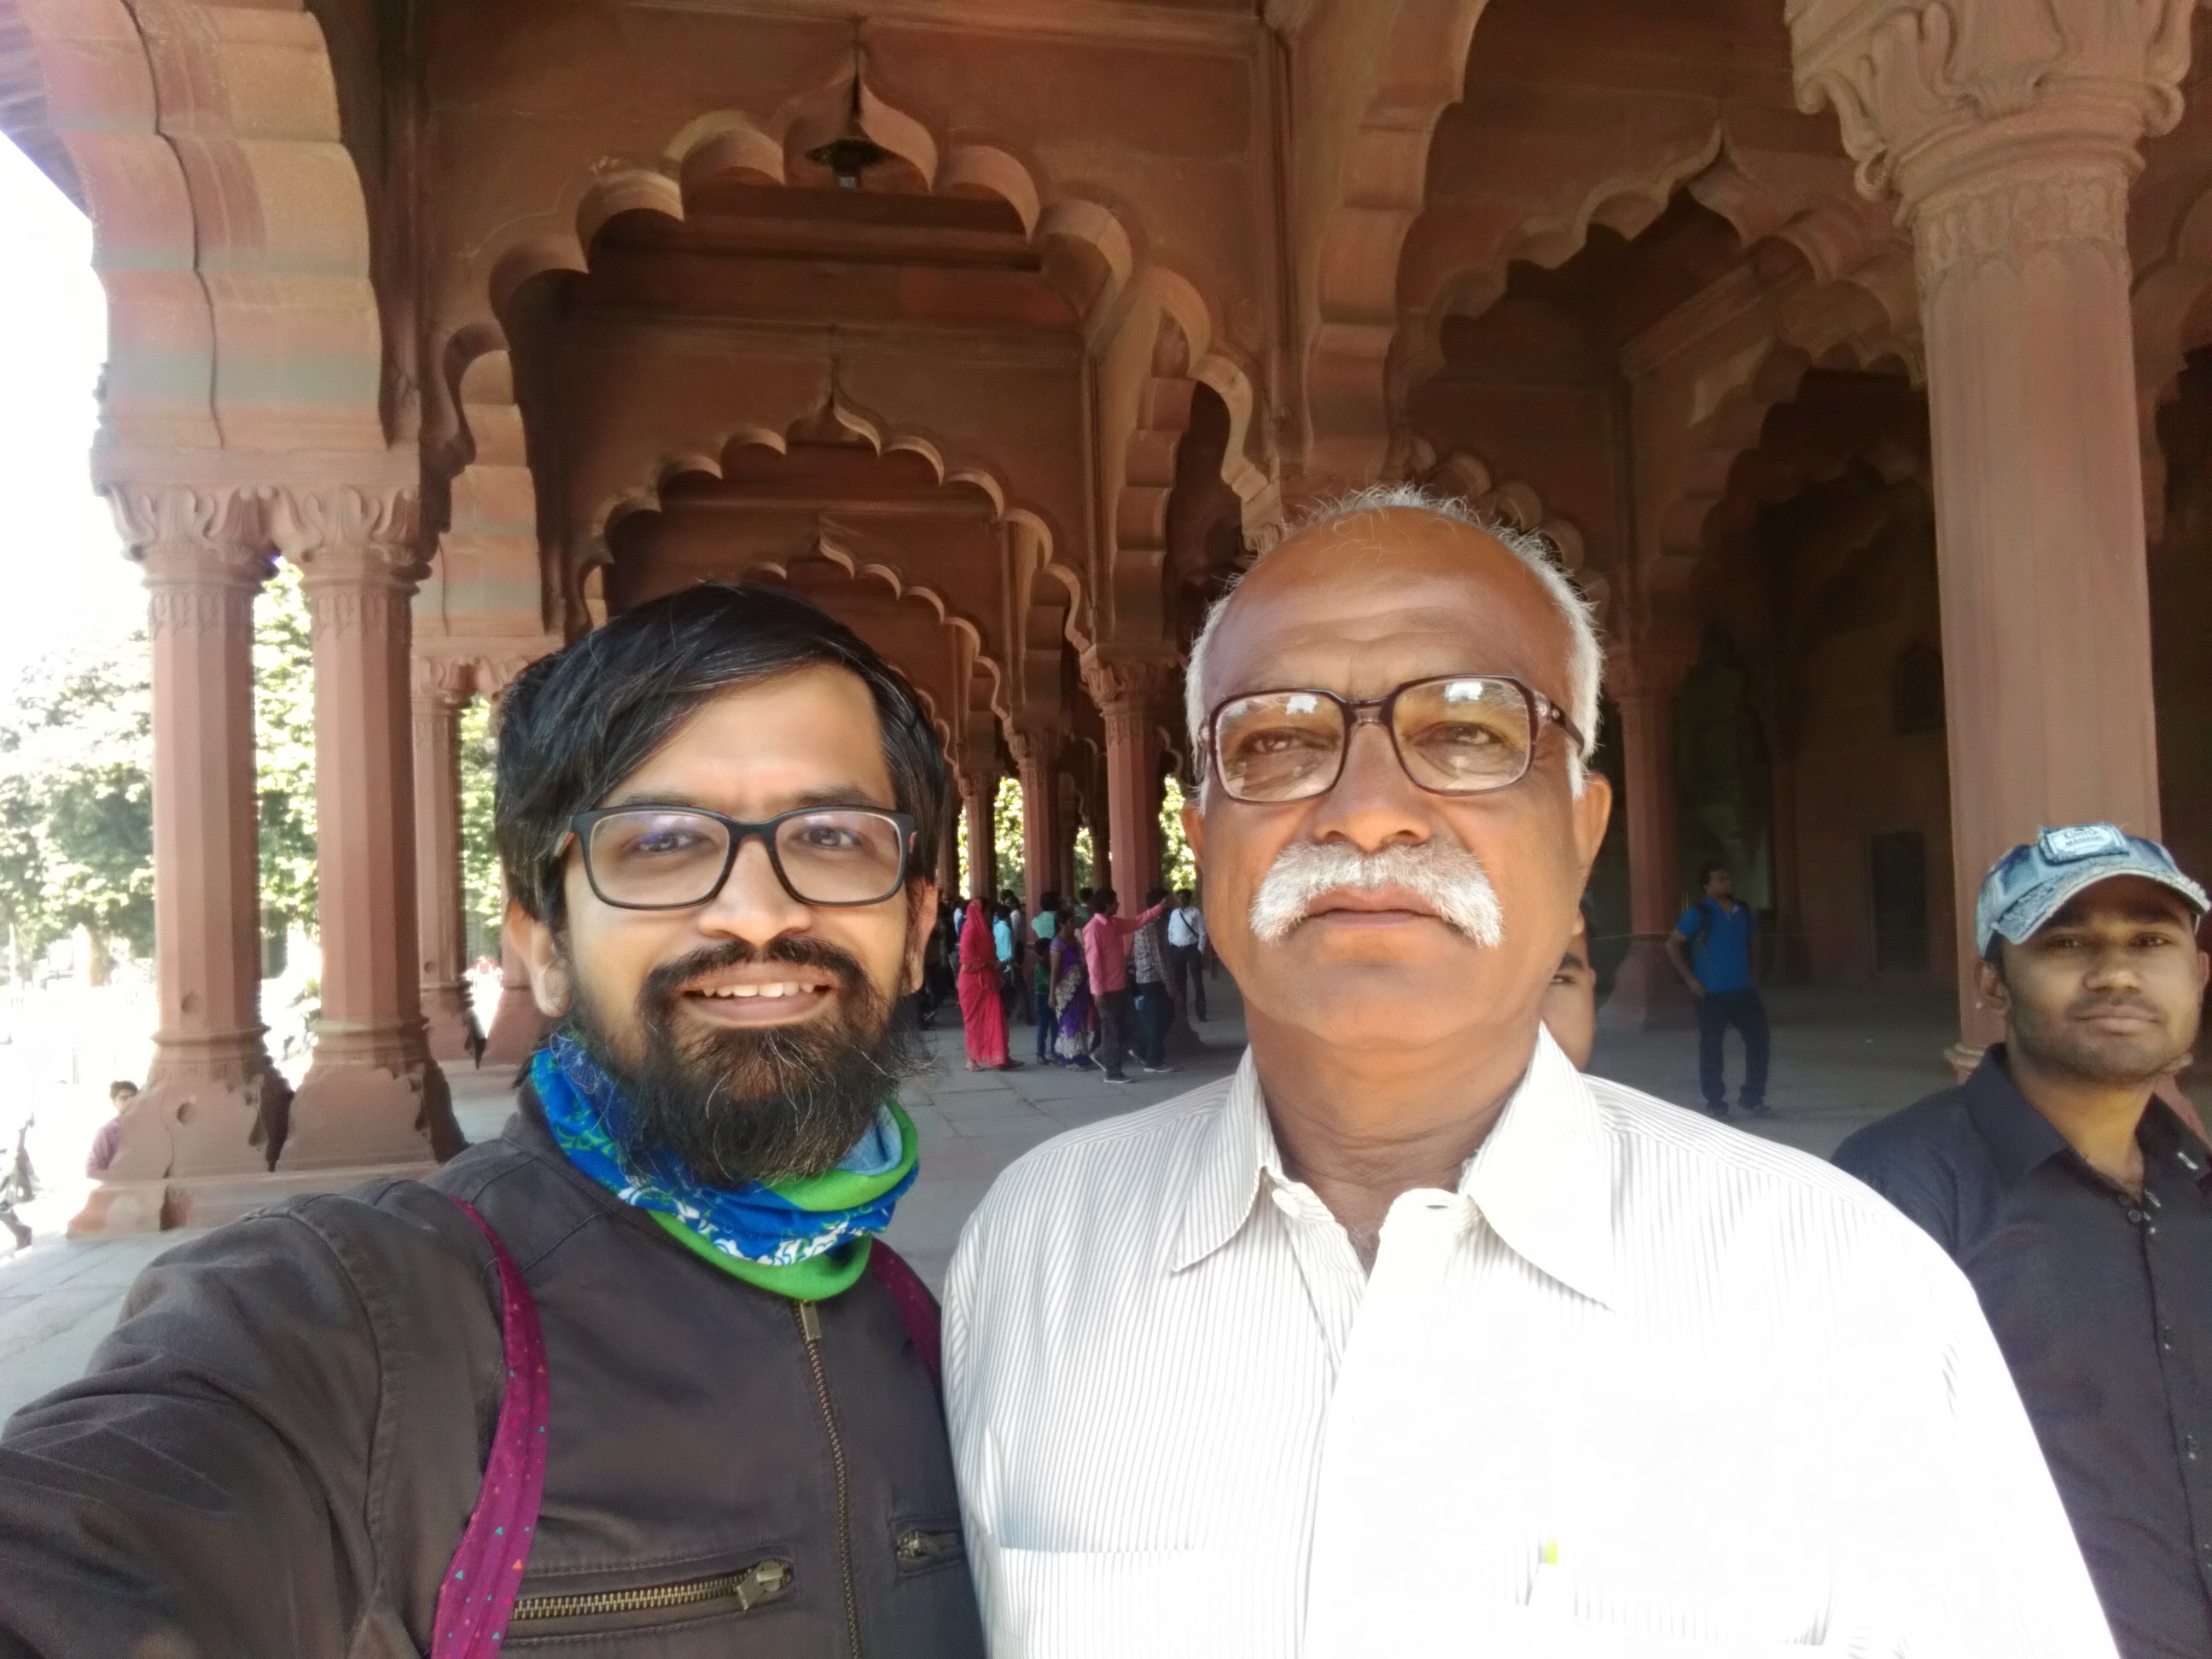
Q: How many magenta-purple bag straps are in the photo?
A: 2